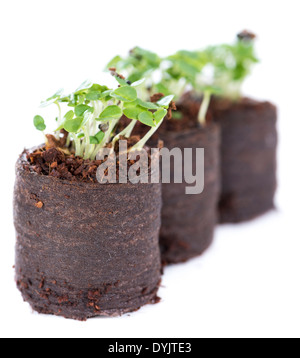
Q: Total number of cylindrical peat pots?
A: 3